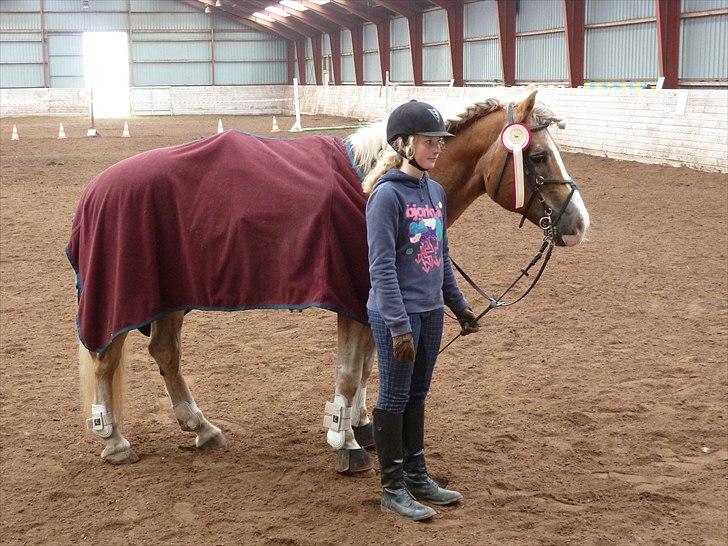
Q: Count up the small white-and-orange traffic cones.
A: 5